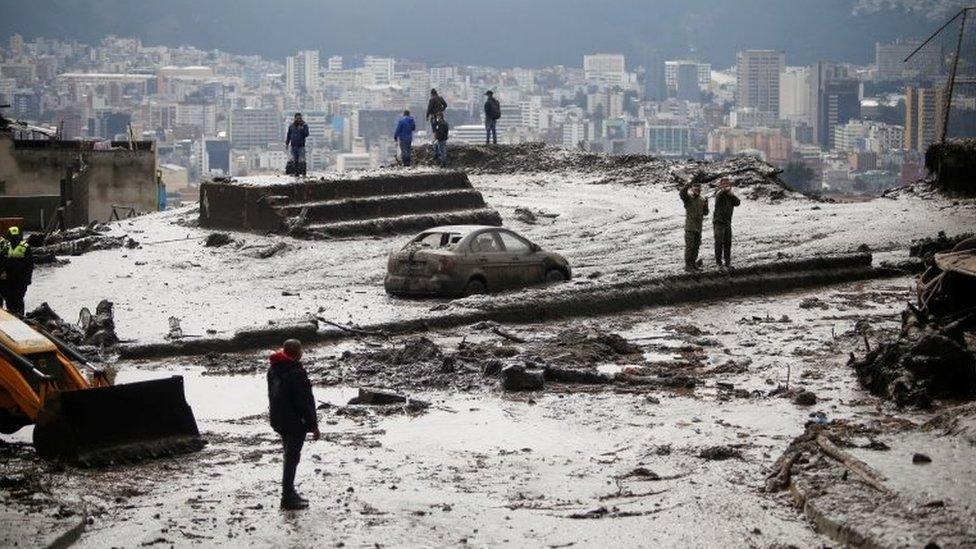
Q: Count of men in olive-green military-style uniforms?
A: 2